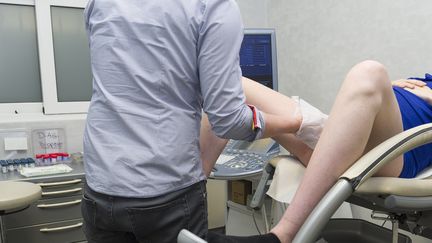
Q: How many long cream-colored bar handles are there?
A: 4